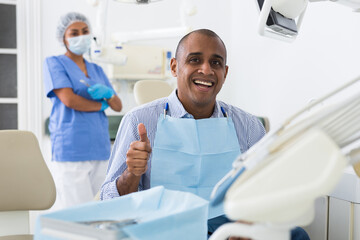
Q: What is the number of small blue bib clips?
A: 2